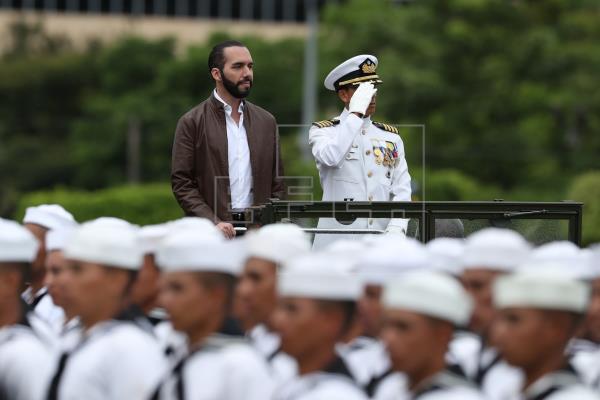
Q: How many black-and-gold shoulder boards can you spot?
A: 2